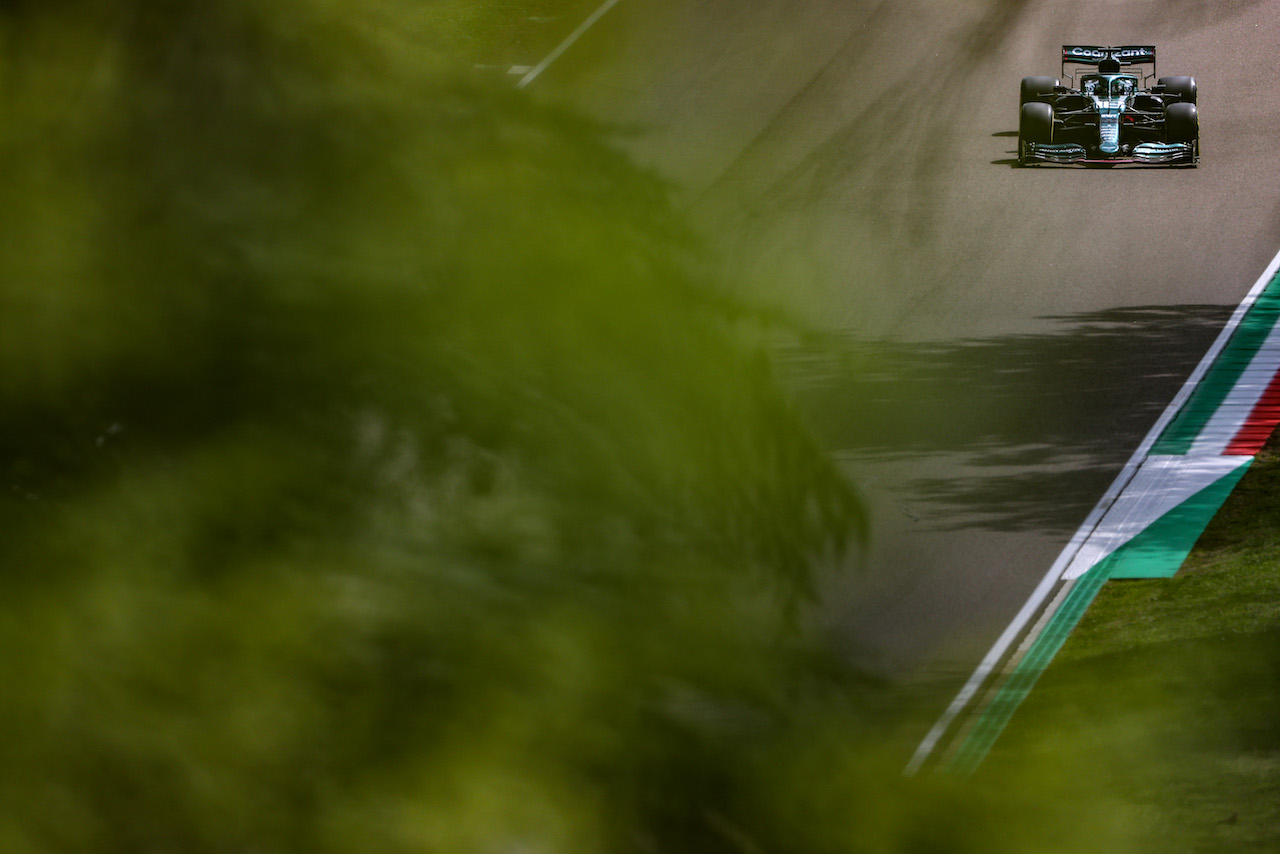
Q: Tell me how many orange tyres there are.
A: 0